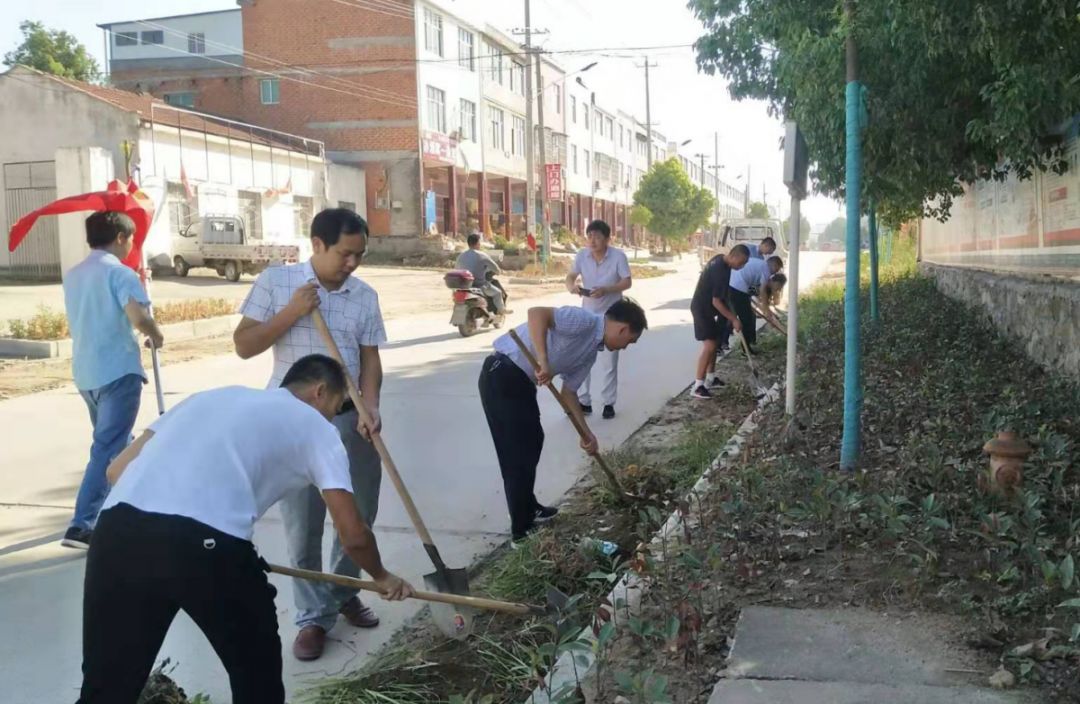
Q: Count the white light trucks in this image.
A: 2